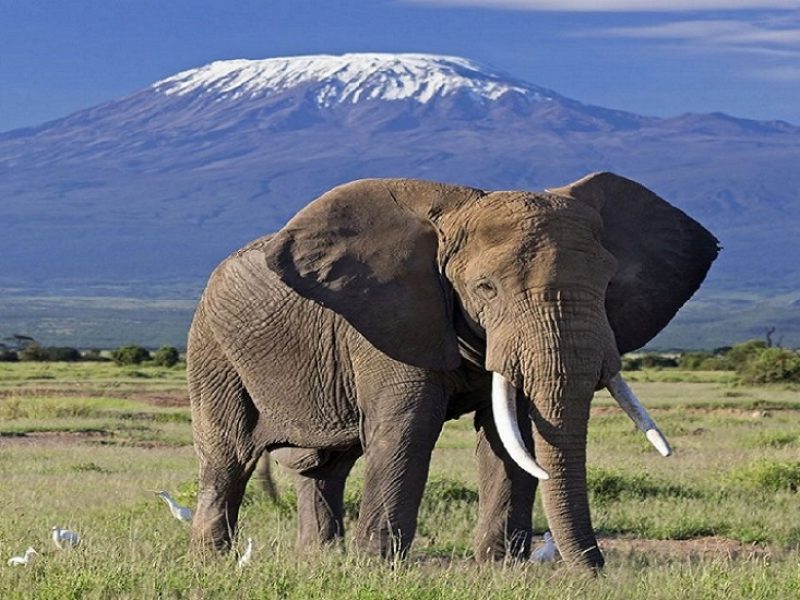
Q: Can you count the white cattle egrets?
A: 5